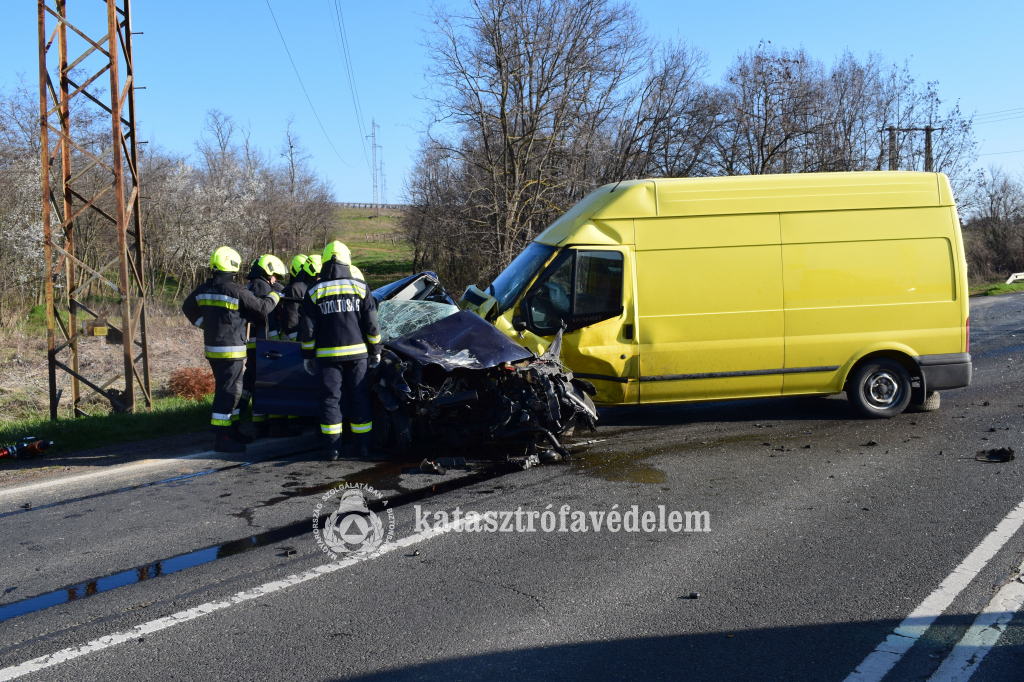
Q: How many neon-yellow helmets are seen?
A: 6